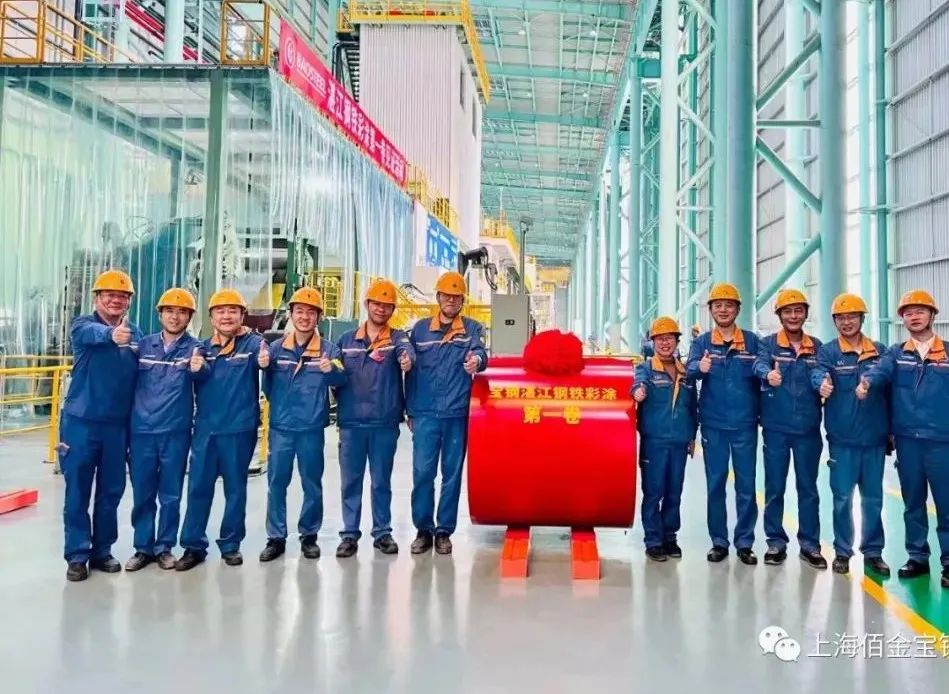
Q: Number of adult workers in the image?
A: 11